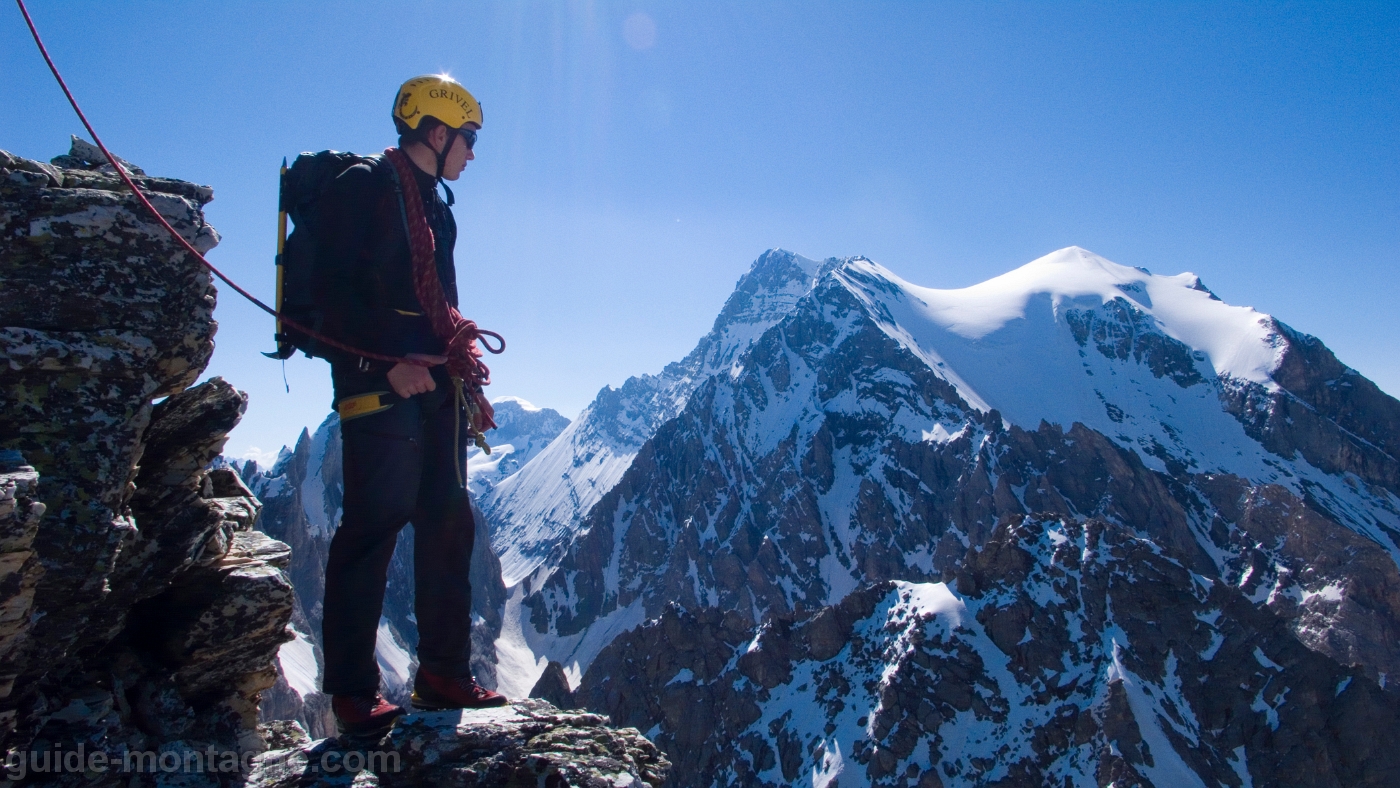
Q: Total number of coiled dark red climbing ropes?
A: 1